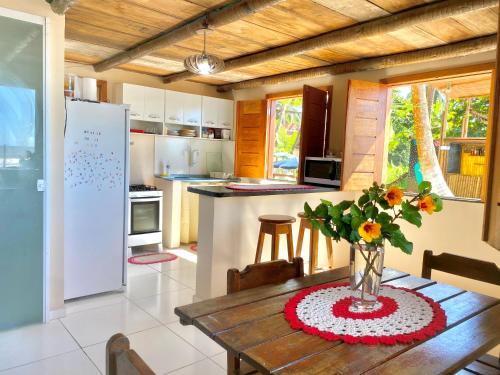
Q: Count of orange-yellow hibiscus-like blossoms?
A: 3